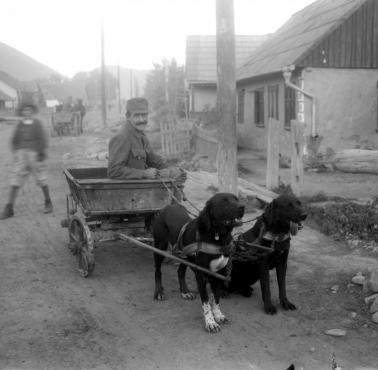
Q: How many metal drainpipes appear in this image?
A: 1